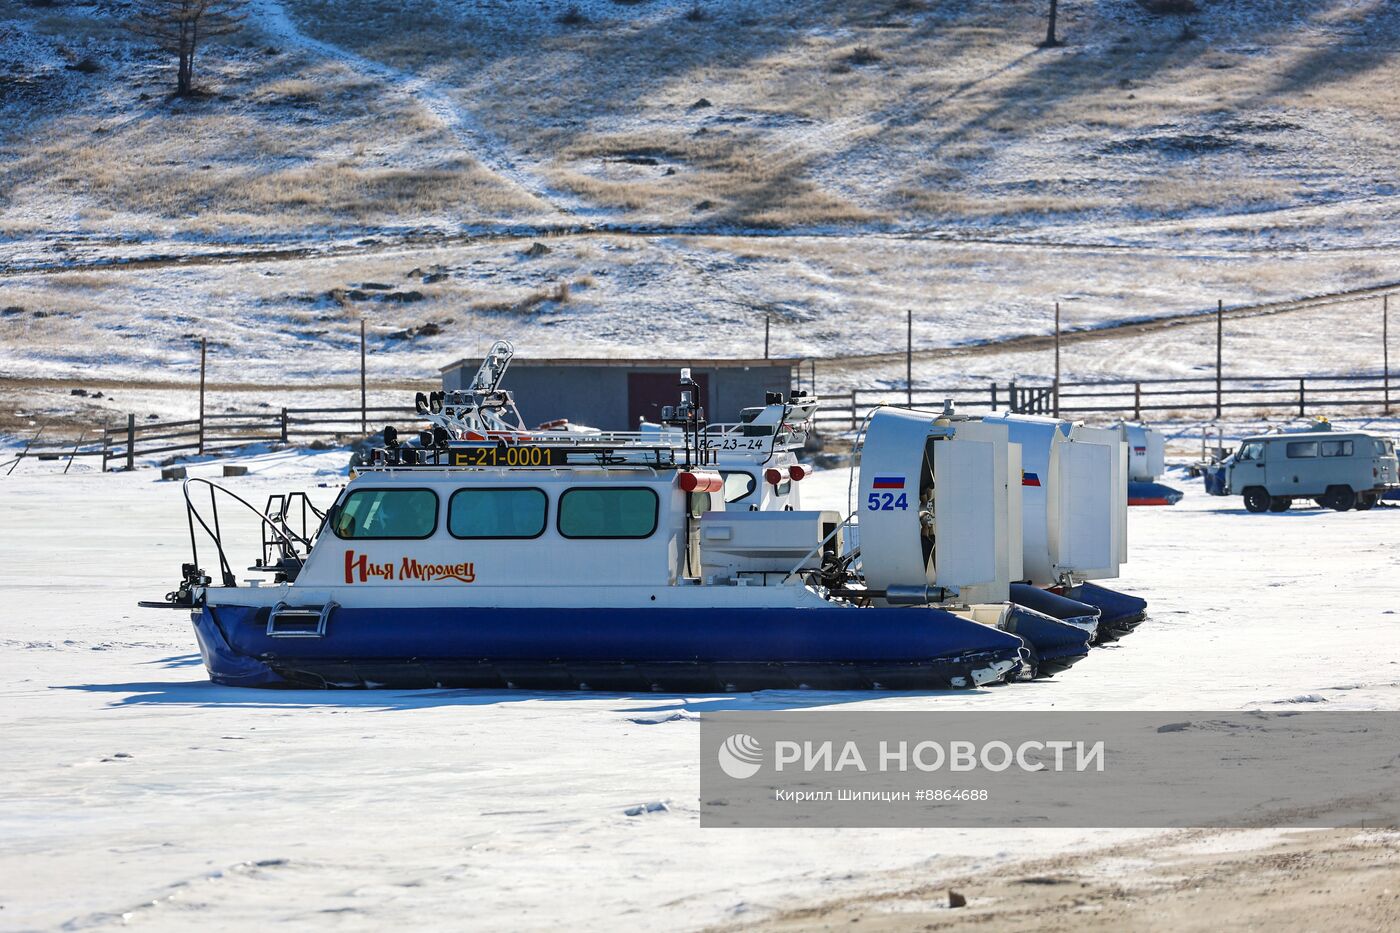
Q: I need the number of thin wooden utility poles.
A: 7